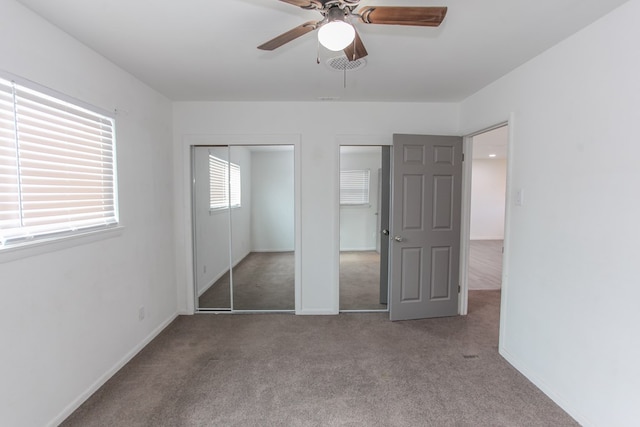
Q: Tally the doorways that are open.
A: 1